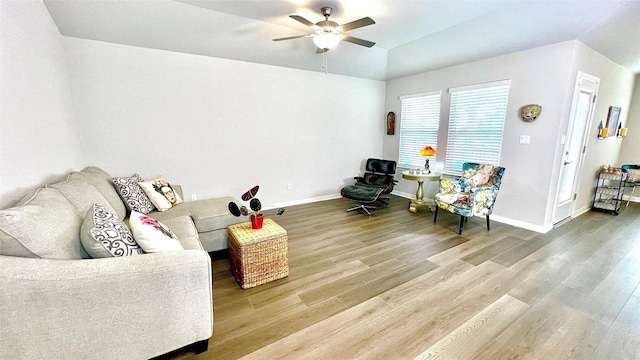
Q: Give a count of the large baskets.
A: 1